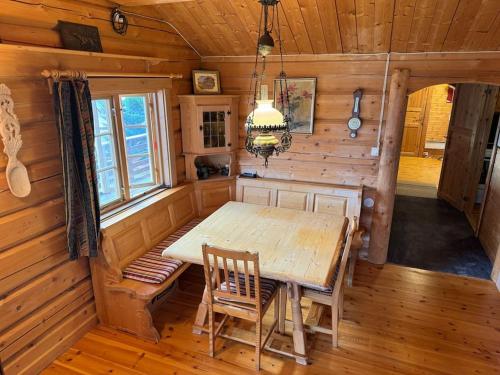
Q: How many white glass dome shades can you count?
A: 1